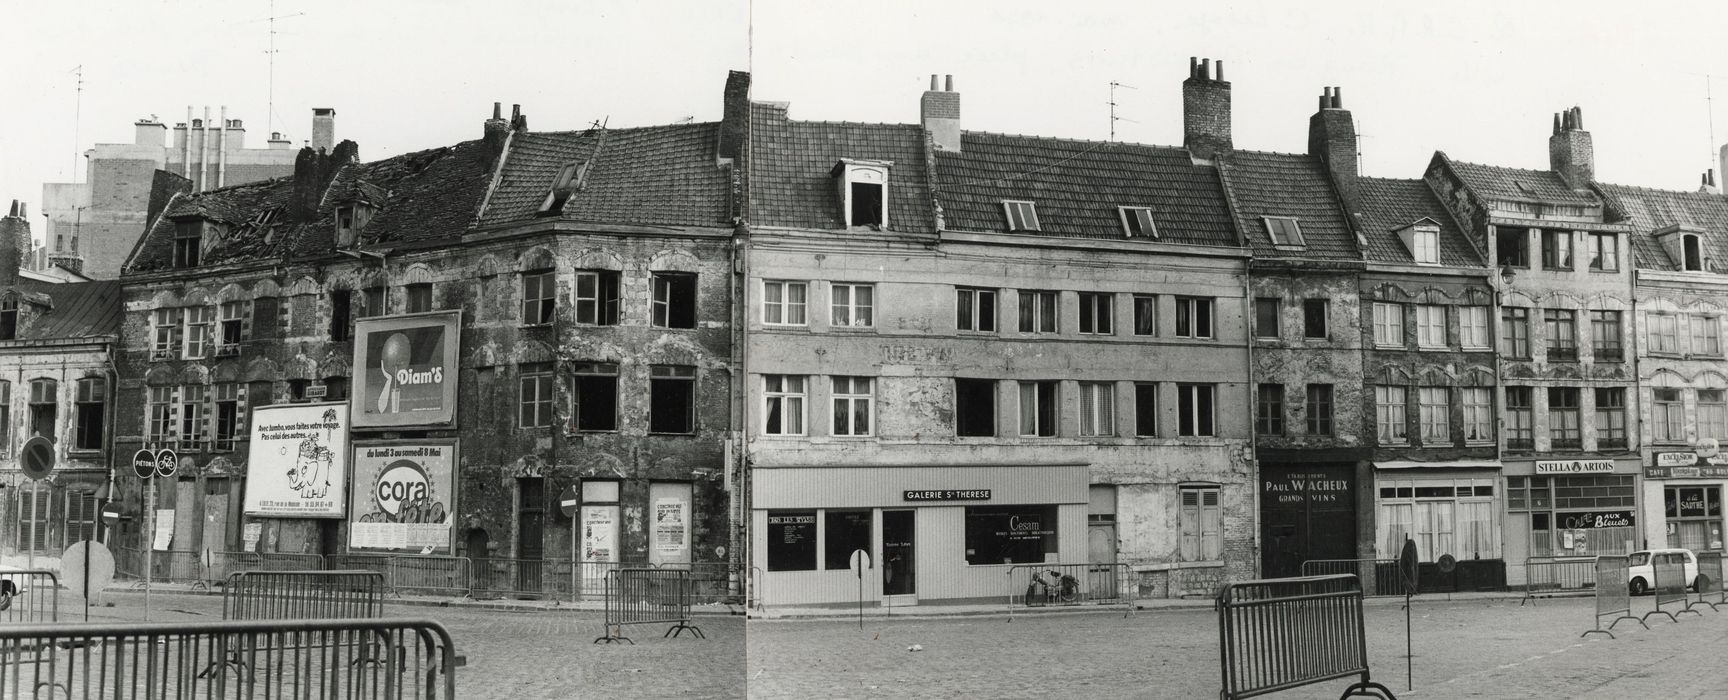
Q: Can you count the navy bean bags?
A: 0